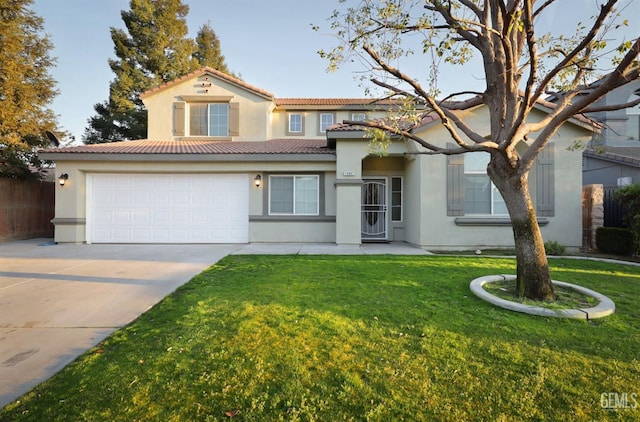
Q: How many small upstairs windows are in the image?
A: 3